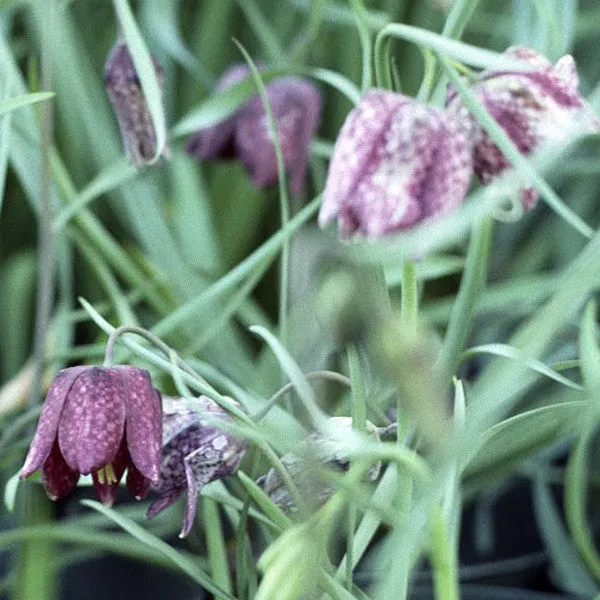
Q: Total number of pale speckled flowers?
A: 2